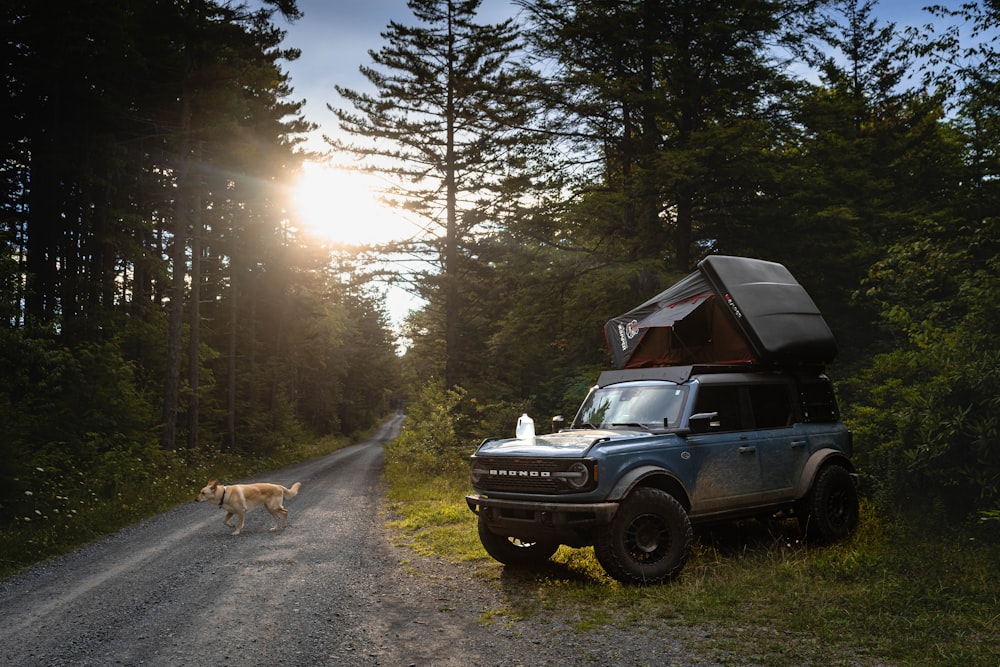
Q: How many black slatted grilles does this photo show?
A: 1